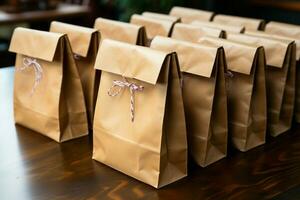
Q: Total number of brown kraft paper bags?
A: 15